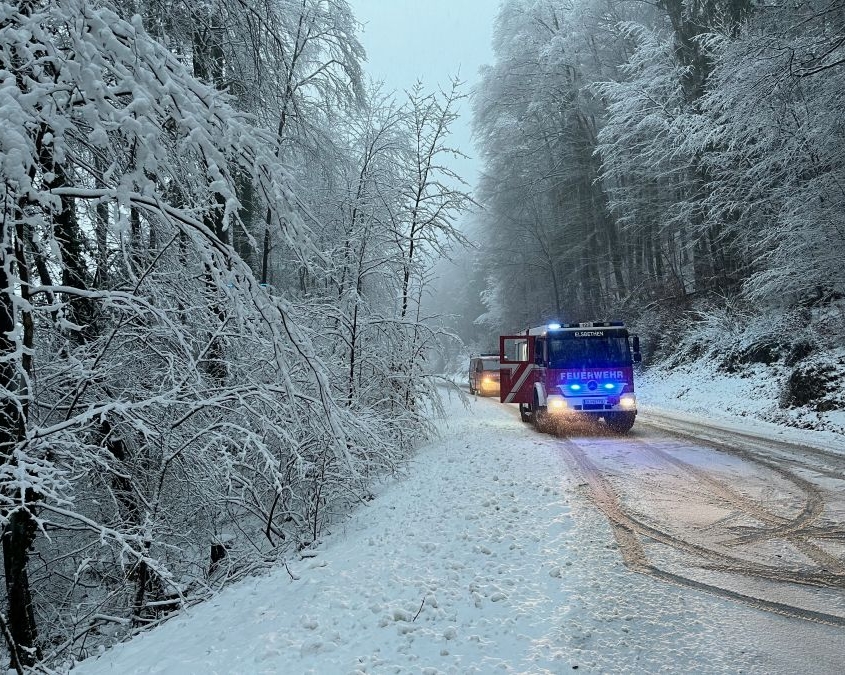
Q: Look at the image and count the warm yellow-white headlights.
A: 3